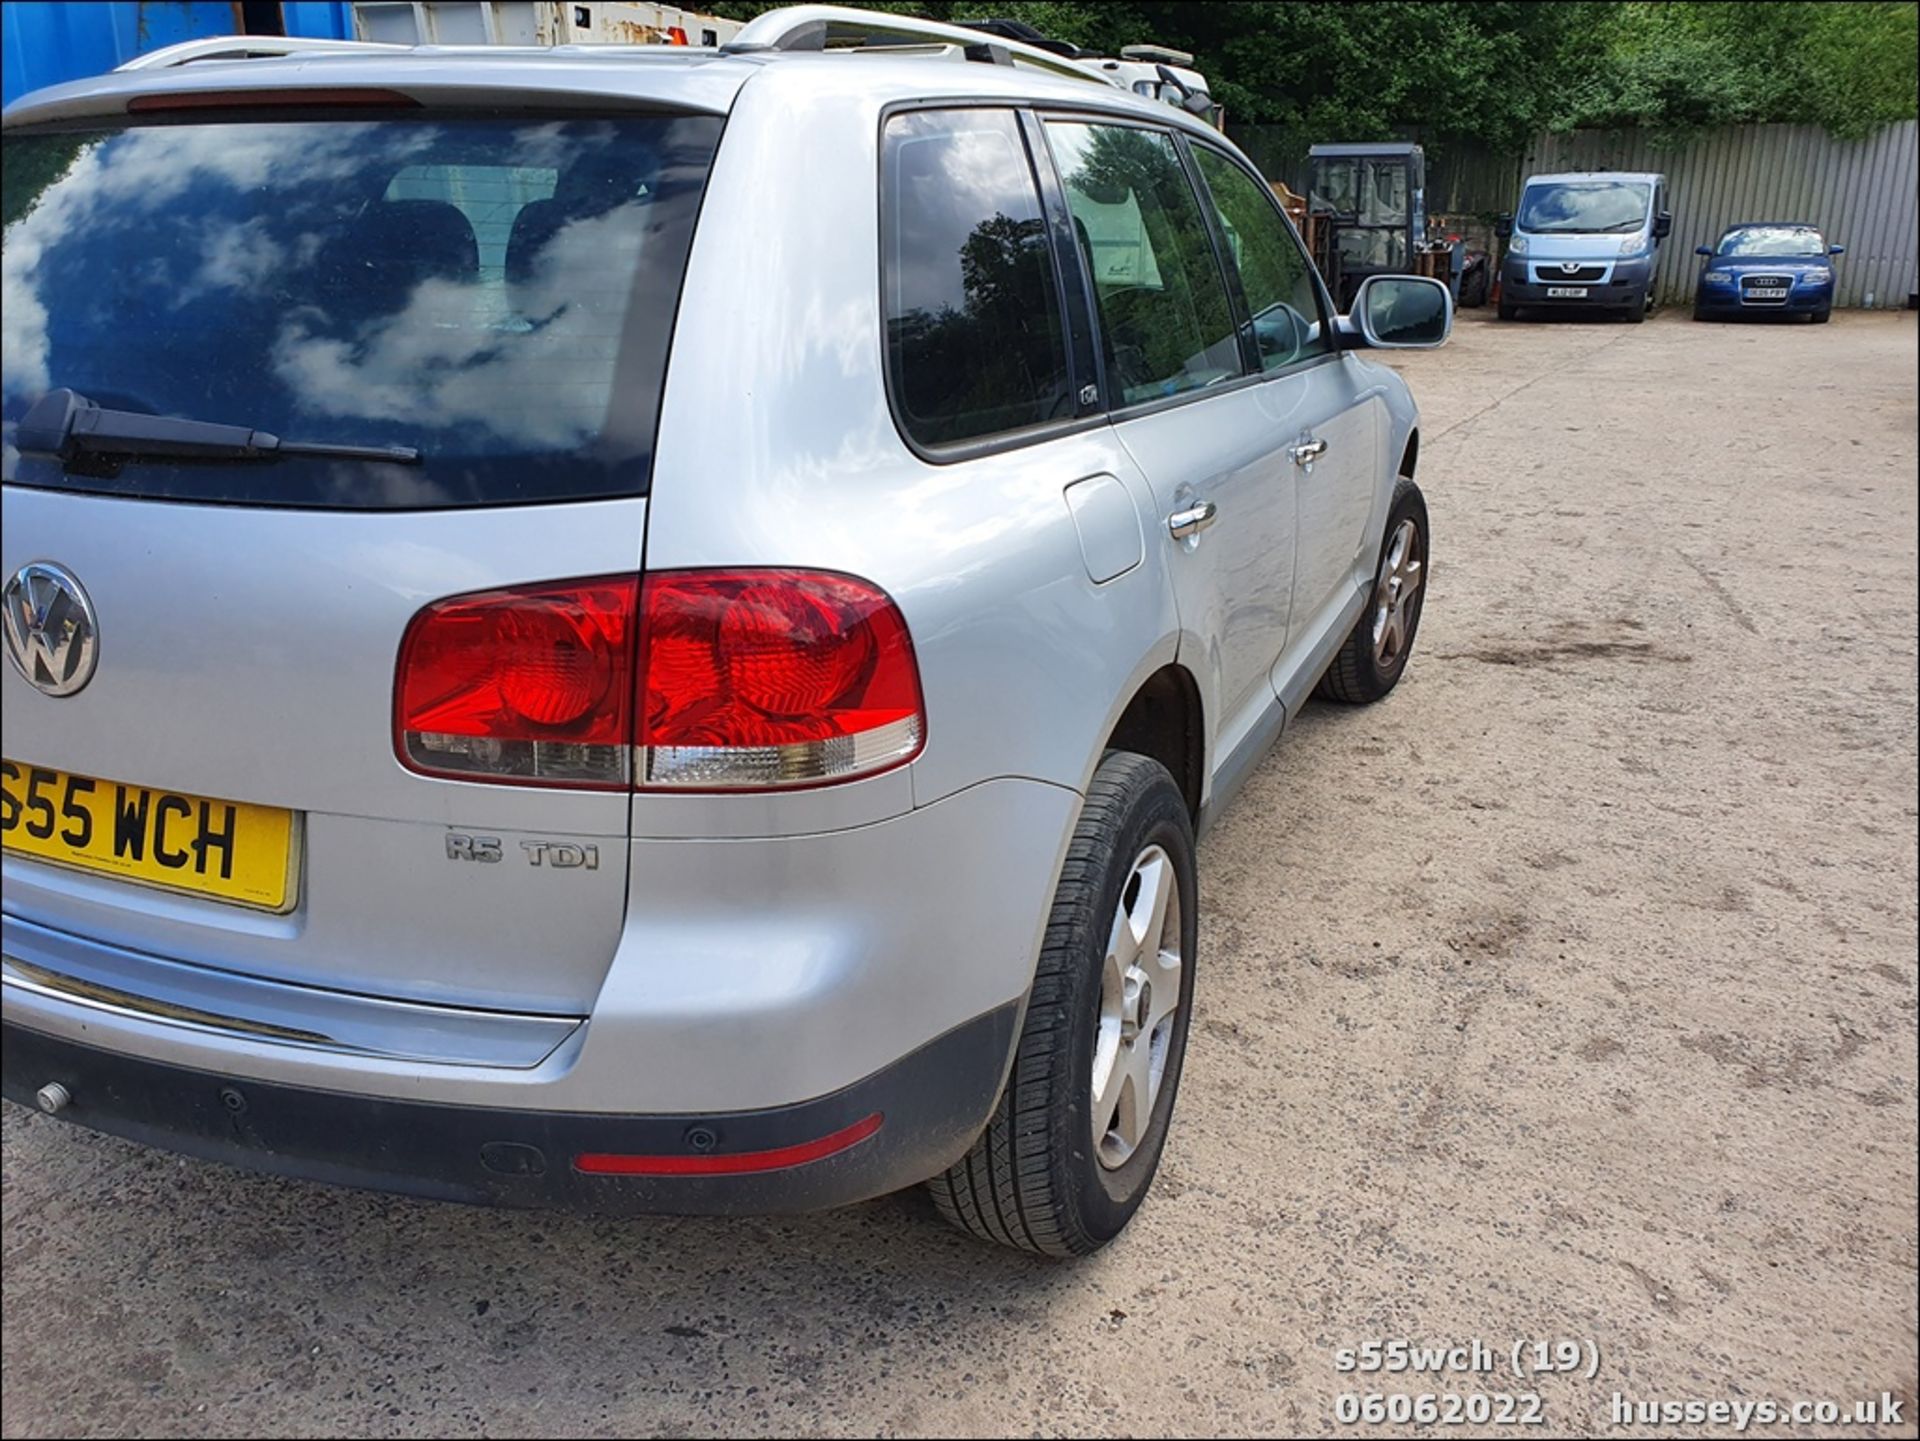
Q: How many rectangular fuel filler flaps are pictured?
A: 1